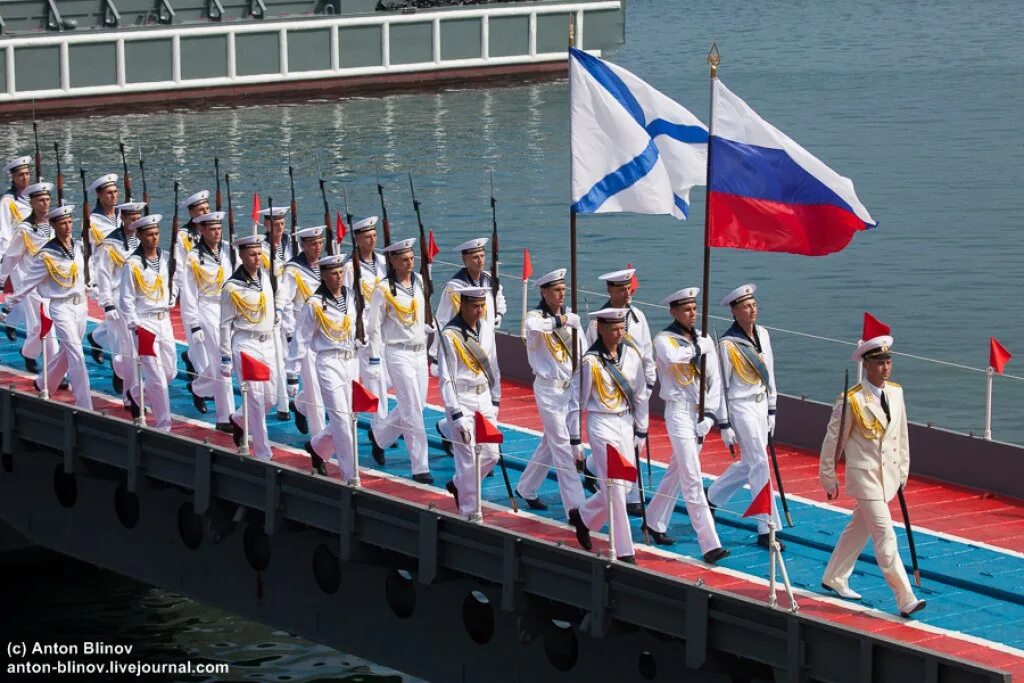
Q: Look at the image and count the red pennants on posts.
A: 14